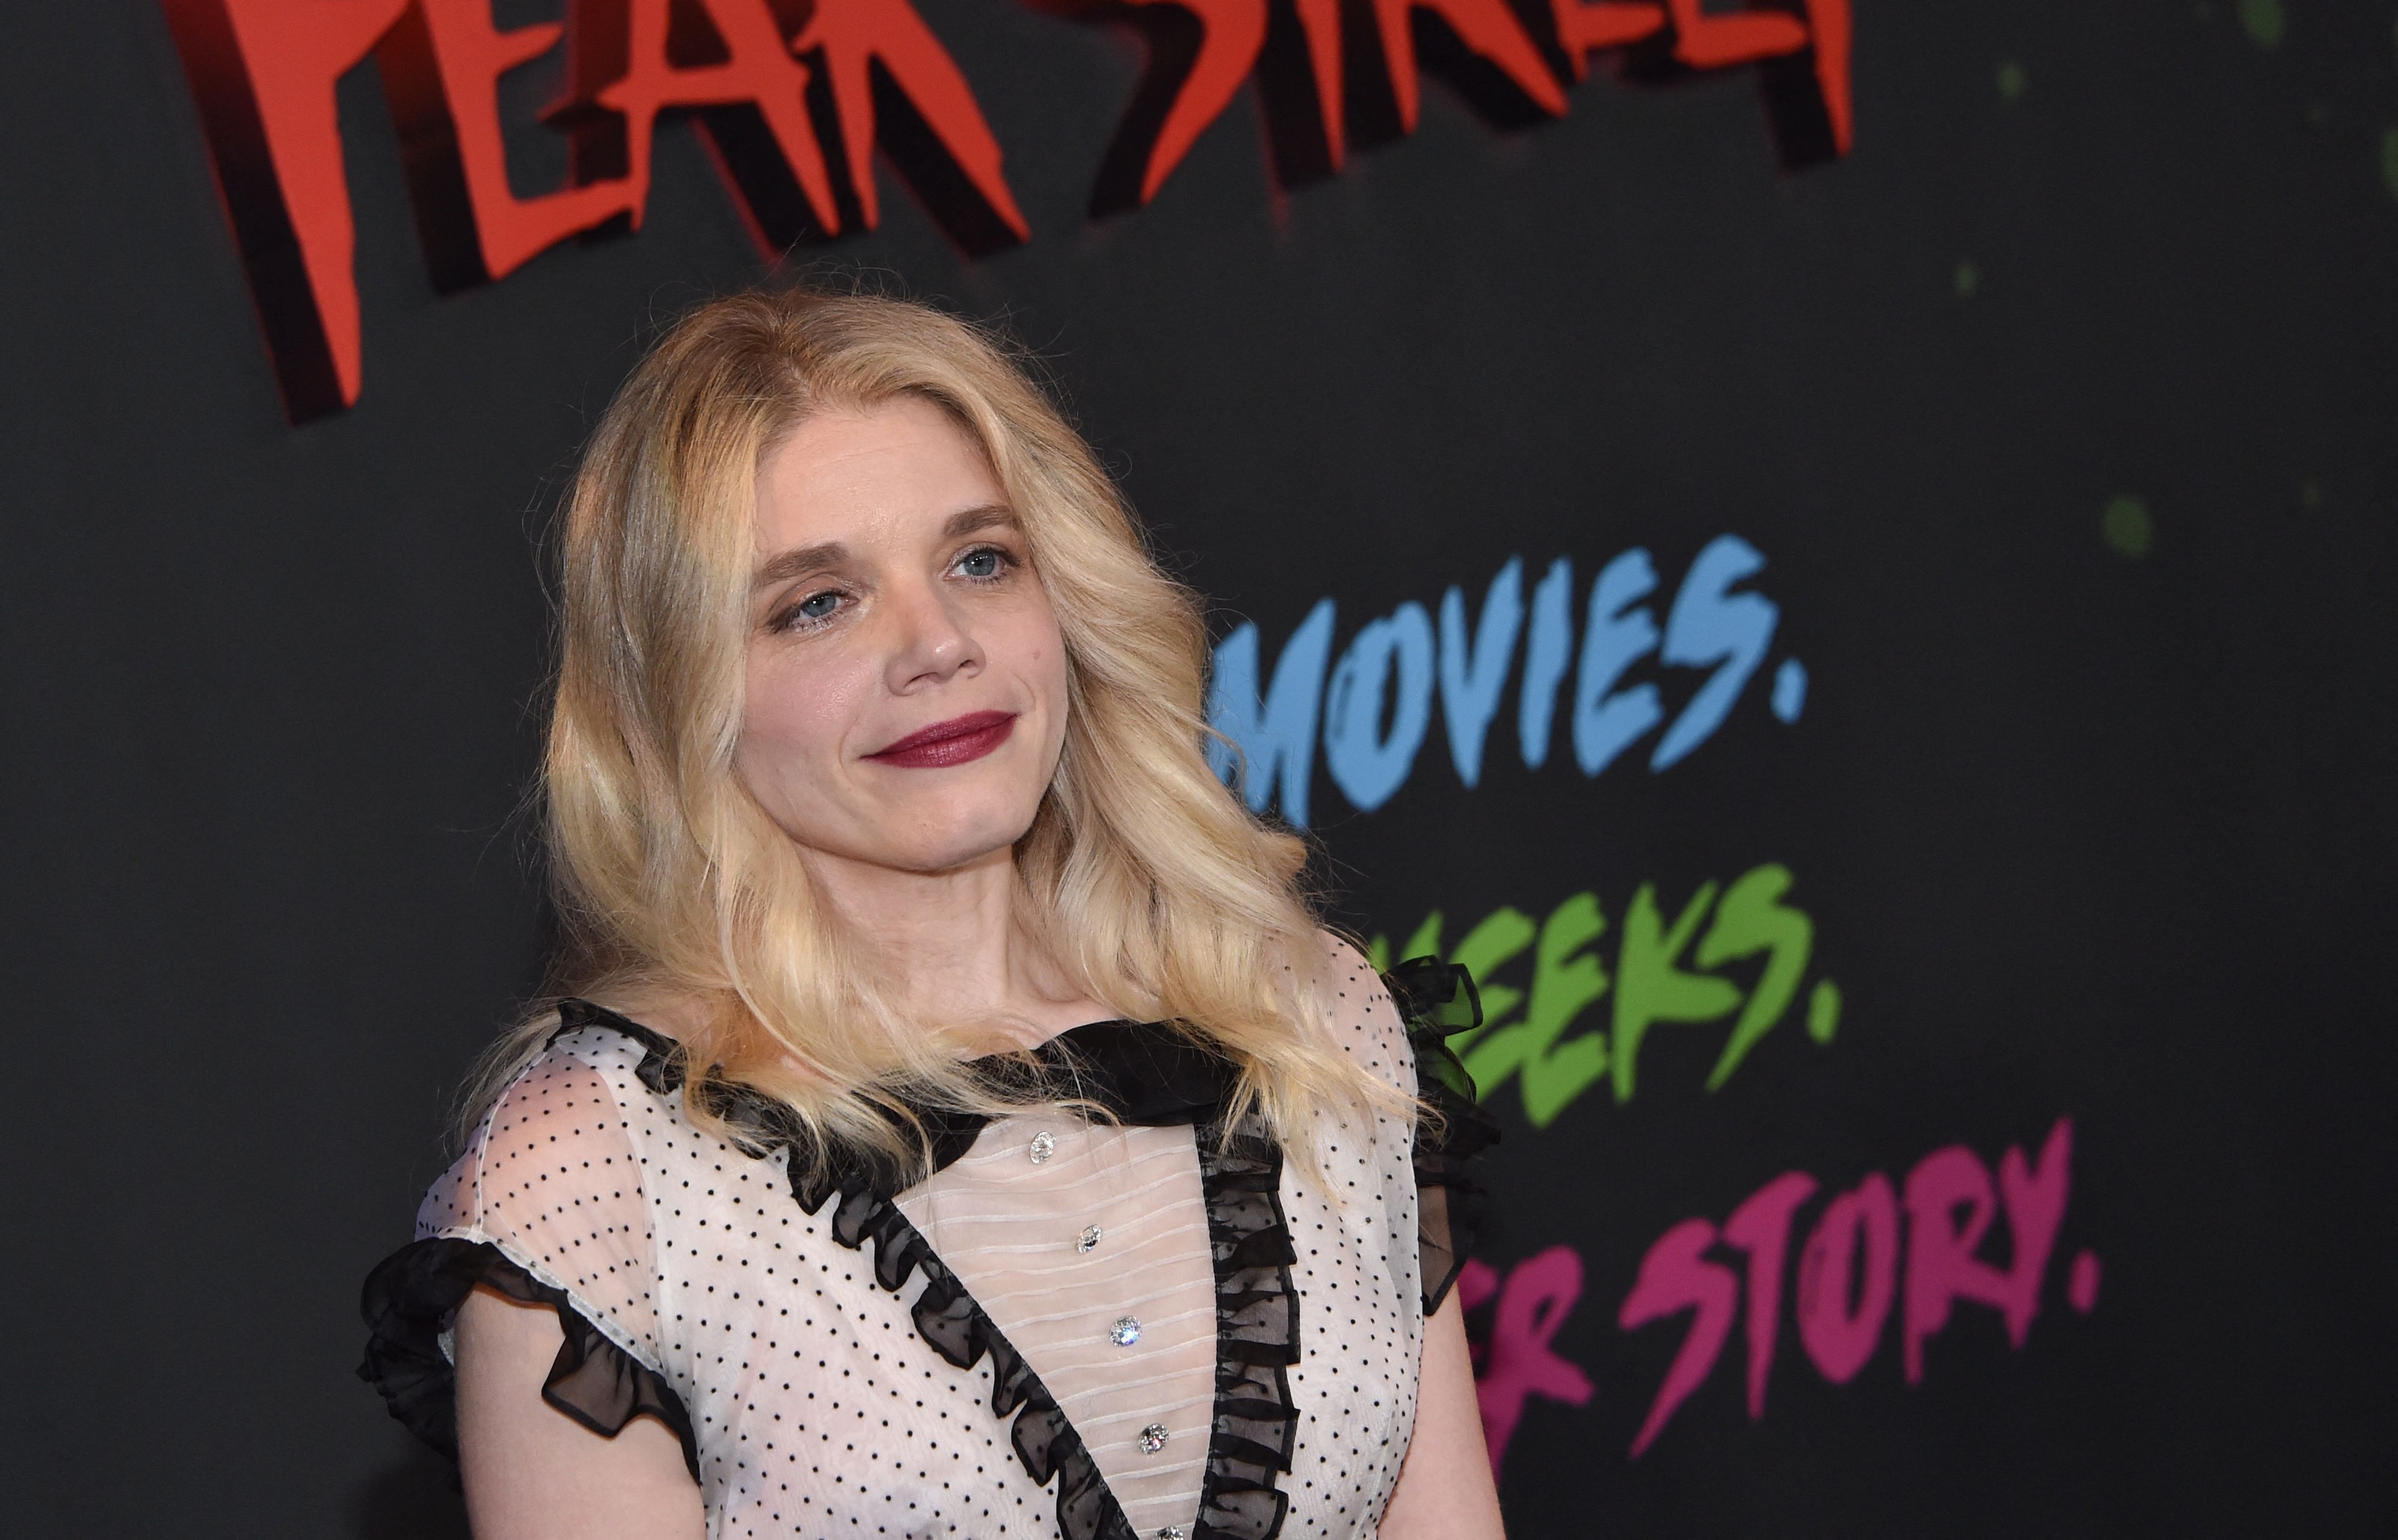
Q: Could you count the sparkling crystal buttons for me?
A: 5